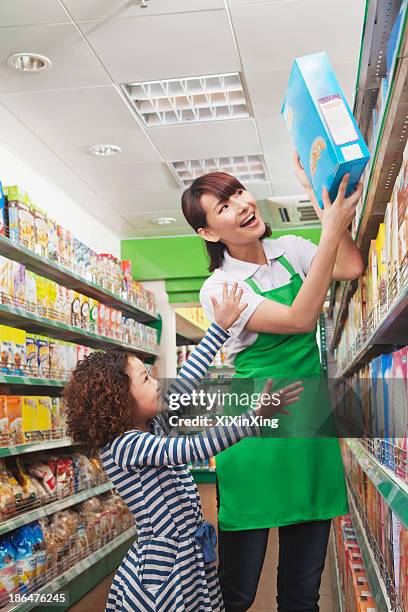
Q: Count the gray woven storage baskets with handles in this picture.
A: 0